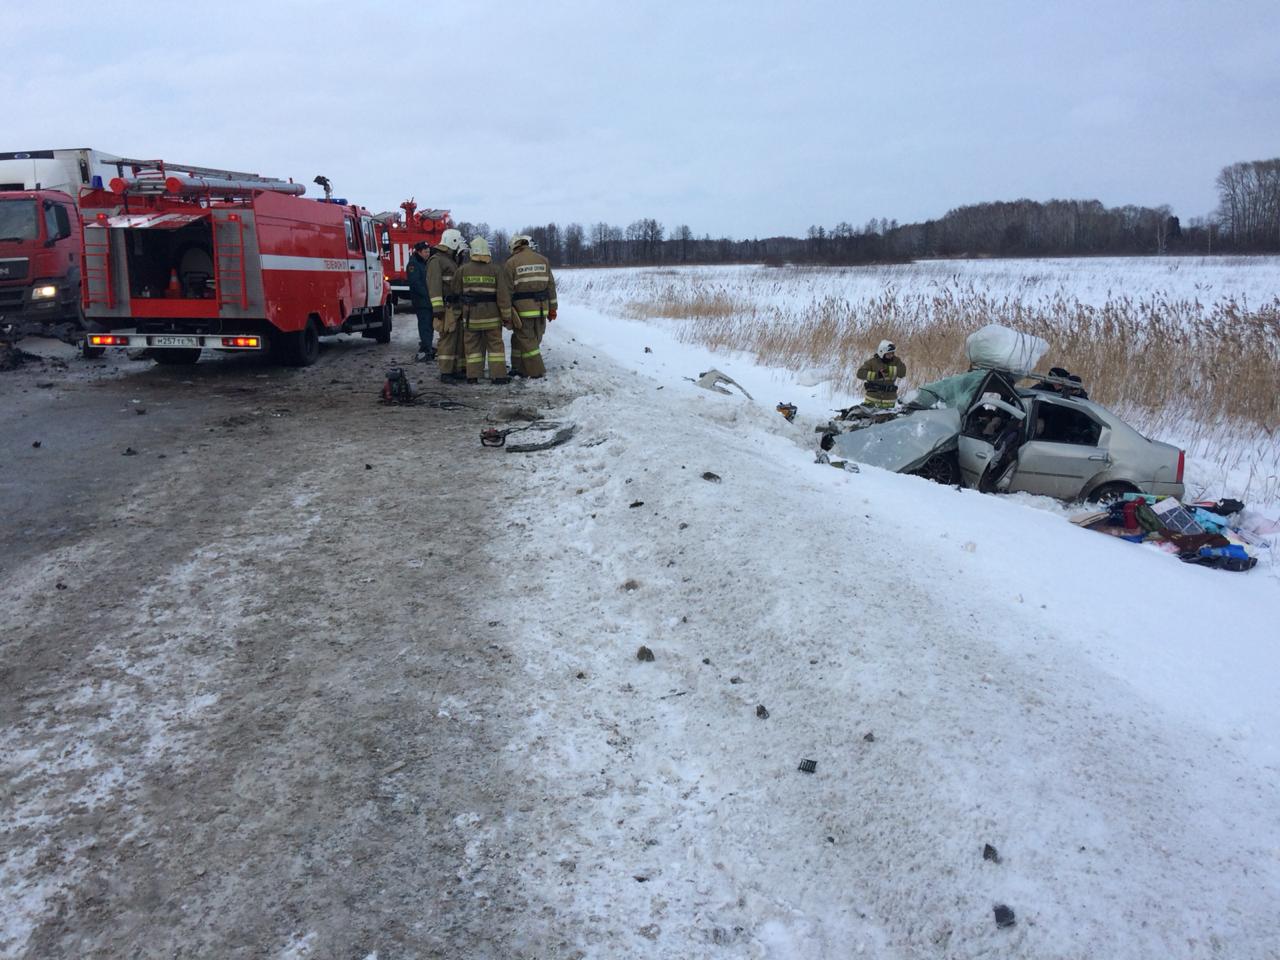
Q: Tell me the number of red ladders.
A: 2